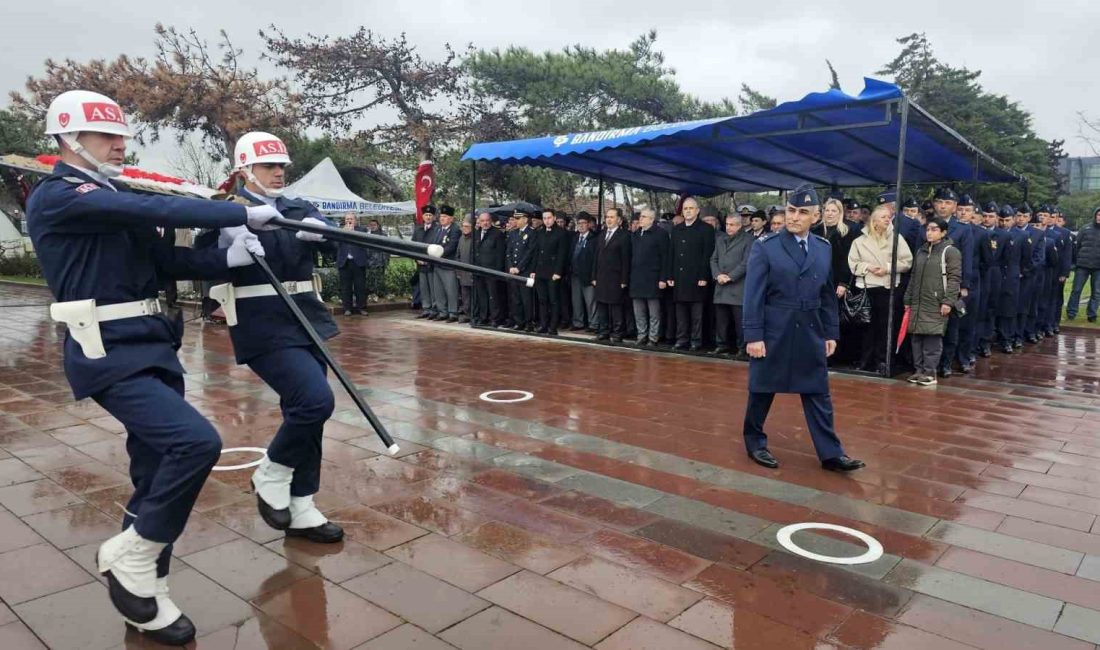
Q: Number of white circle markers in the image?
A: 3